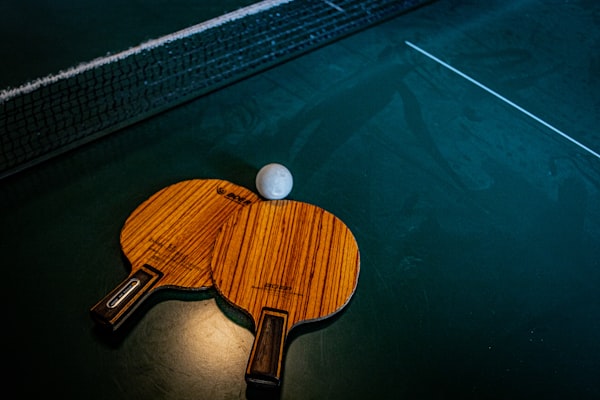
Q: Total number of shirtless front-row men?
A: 0